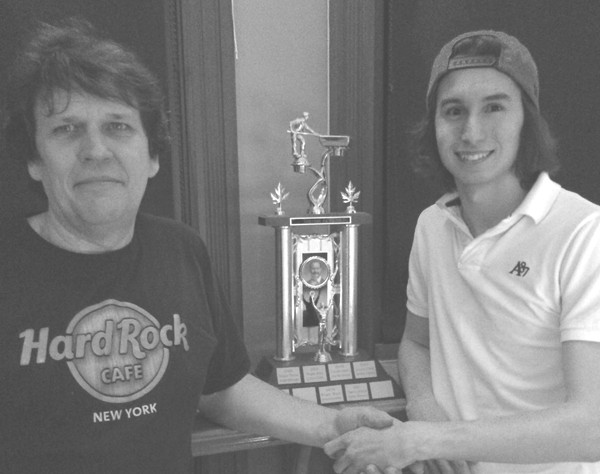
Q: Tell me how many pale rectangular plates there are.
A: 9